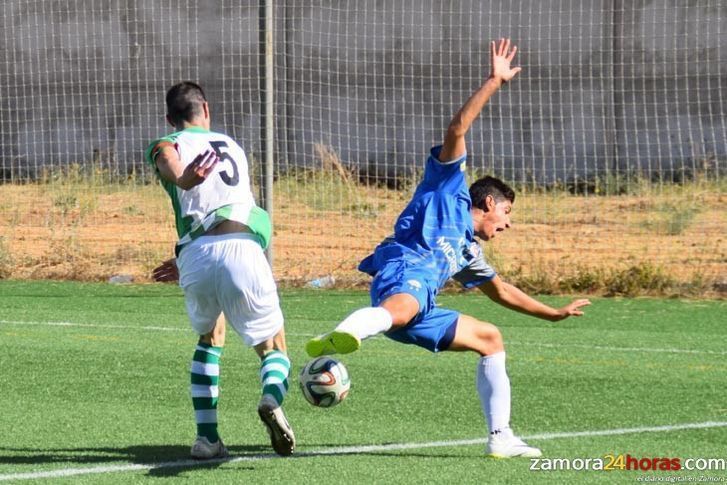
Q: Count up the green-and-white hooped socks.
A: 2